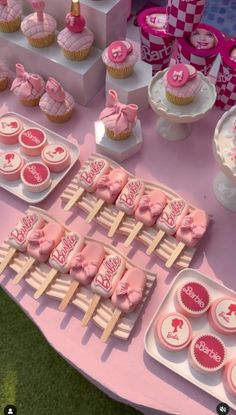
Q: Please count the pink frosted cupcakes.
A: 9